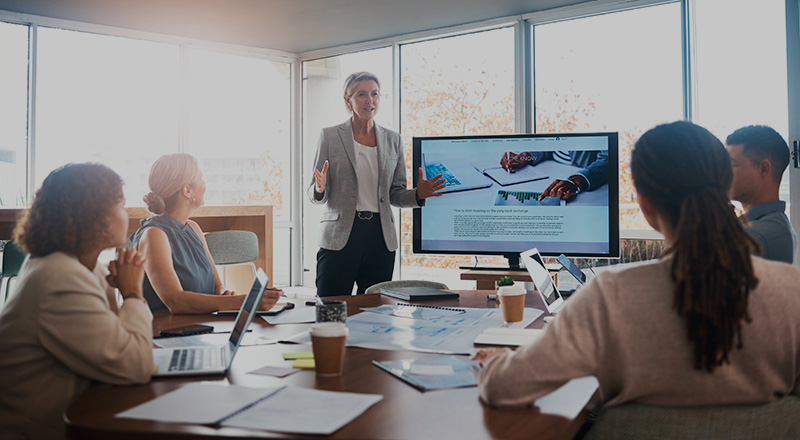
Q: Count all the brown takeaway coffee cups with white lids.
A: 2